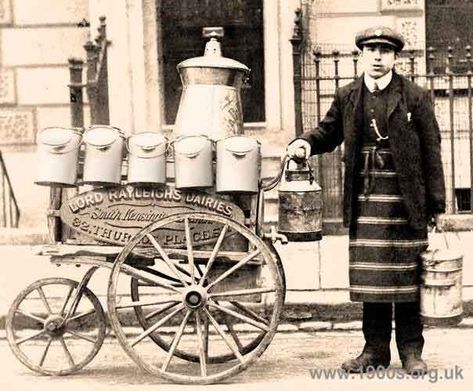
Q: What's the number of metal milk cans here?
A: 8